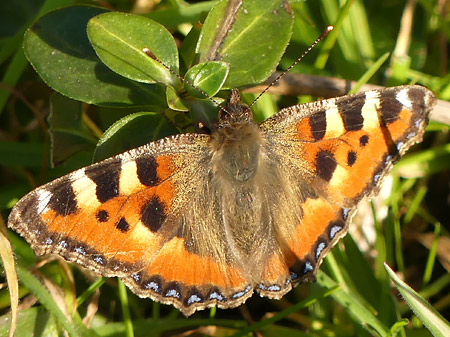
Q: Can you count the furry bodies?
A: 1